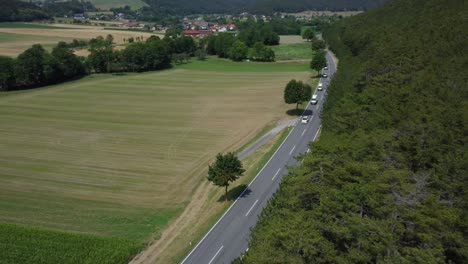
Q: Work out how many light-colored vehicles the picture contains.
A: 5